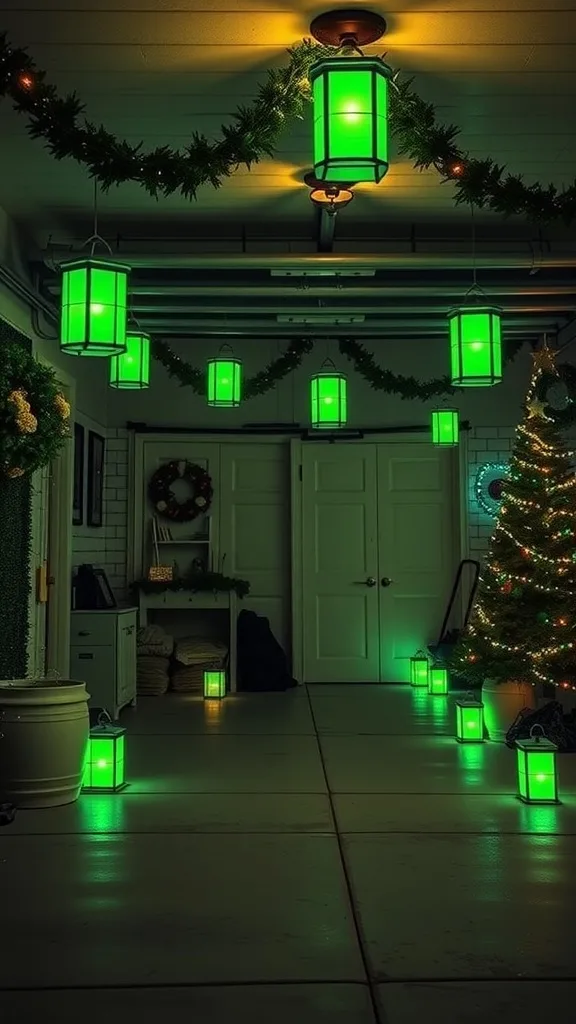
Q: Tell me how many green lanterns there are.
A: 13